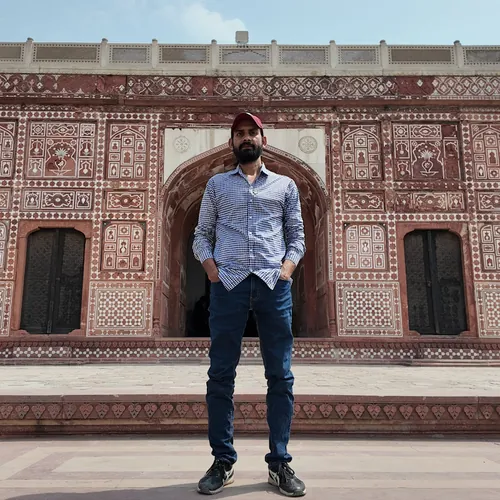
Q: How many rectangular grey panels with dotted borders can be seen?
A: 9